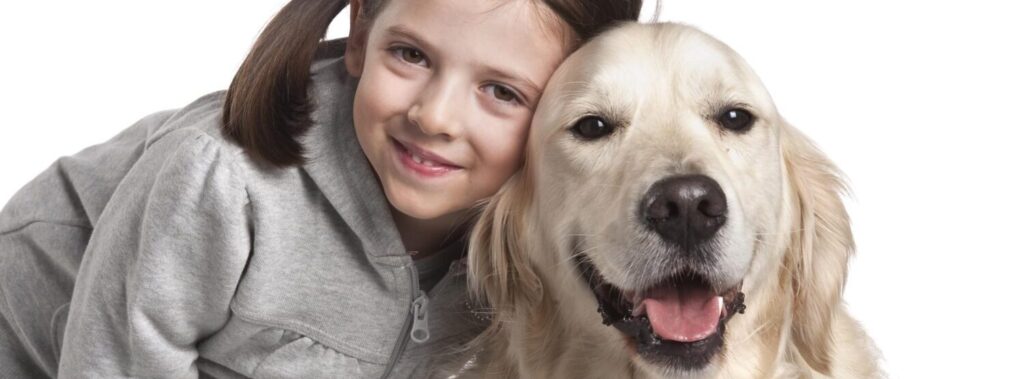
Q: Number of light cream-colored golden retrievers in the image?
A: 1